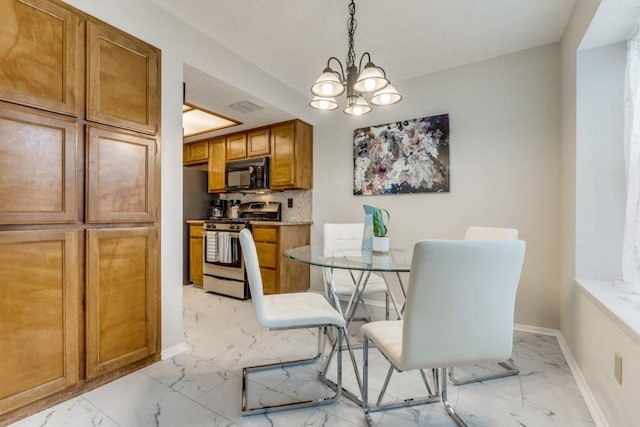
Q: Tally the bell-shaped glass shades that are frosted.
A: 5